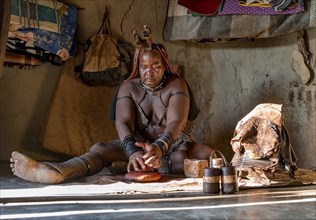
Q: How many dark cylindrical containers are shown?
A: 2